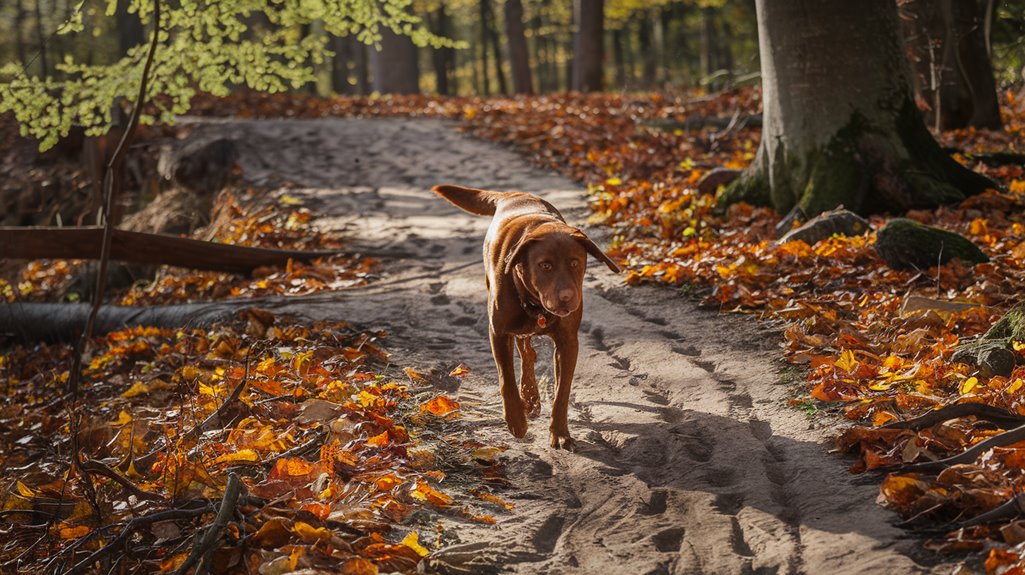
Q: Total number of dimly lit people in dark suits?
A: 0